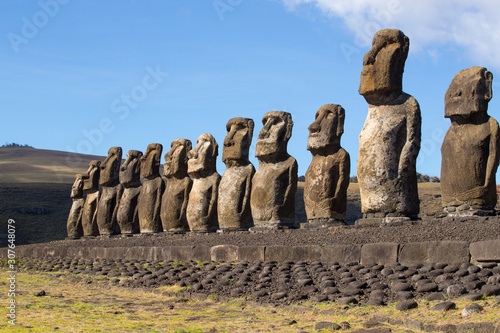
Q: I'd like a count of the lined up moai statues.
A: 12